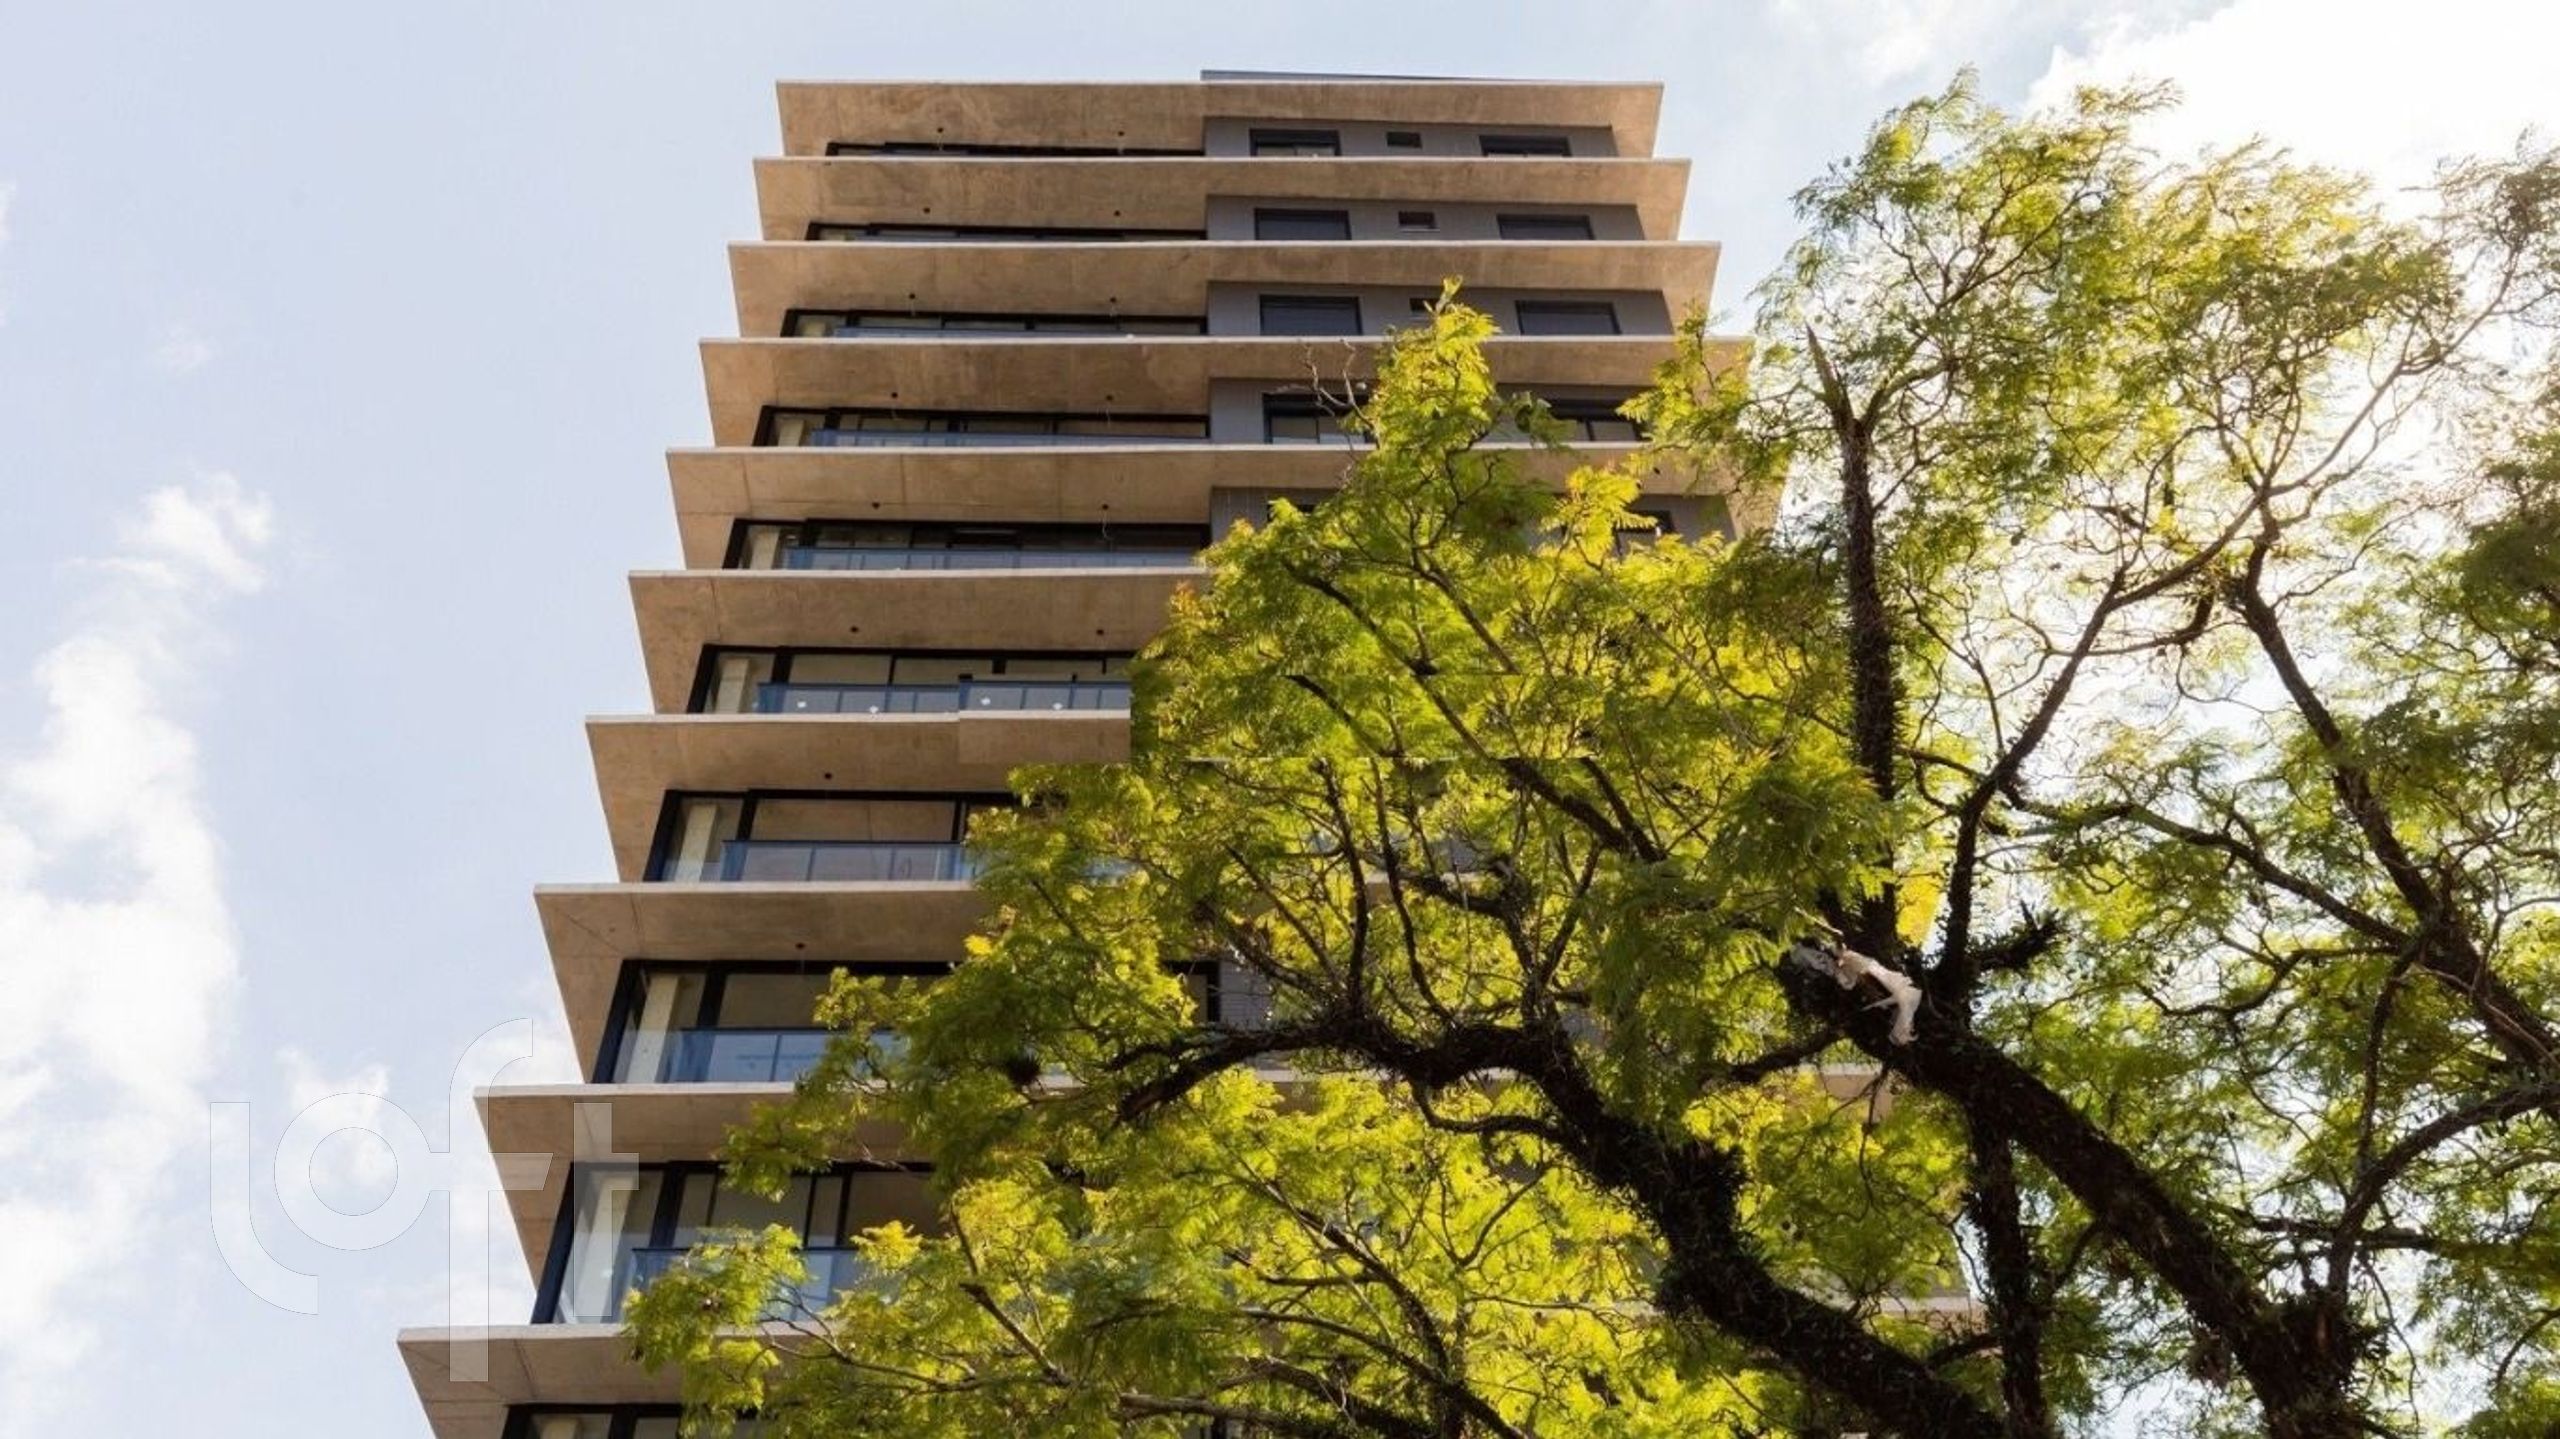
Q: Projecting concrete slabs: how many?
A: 10